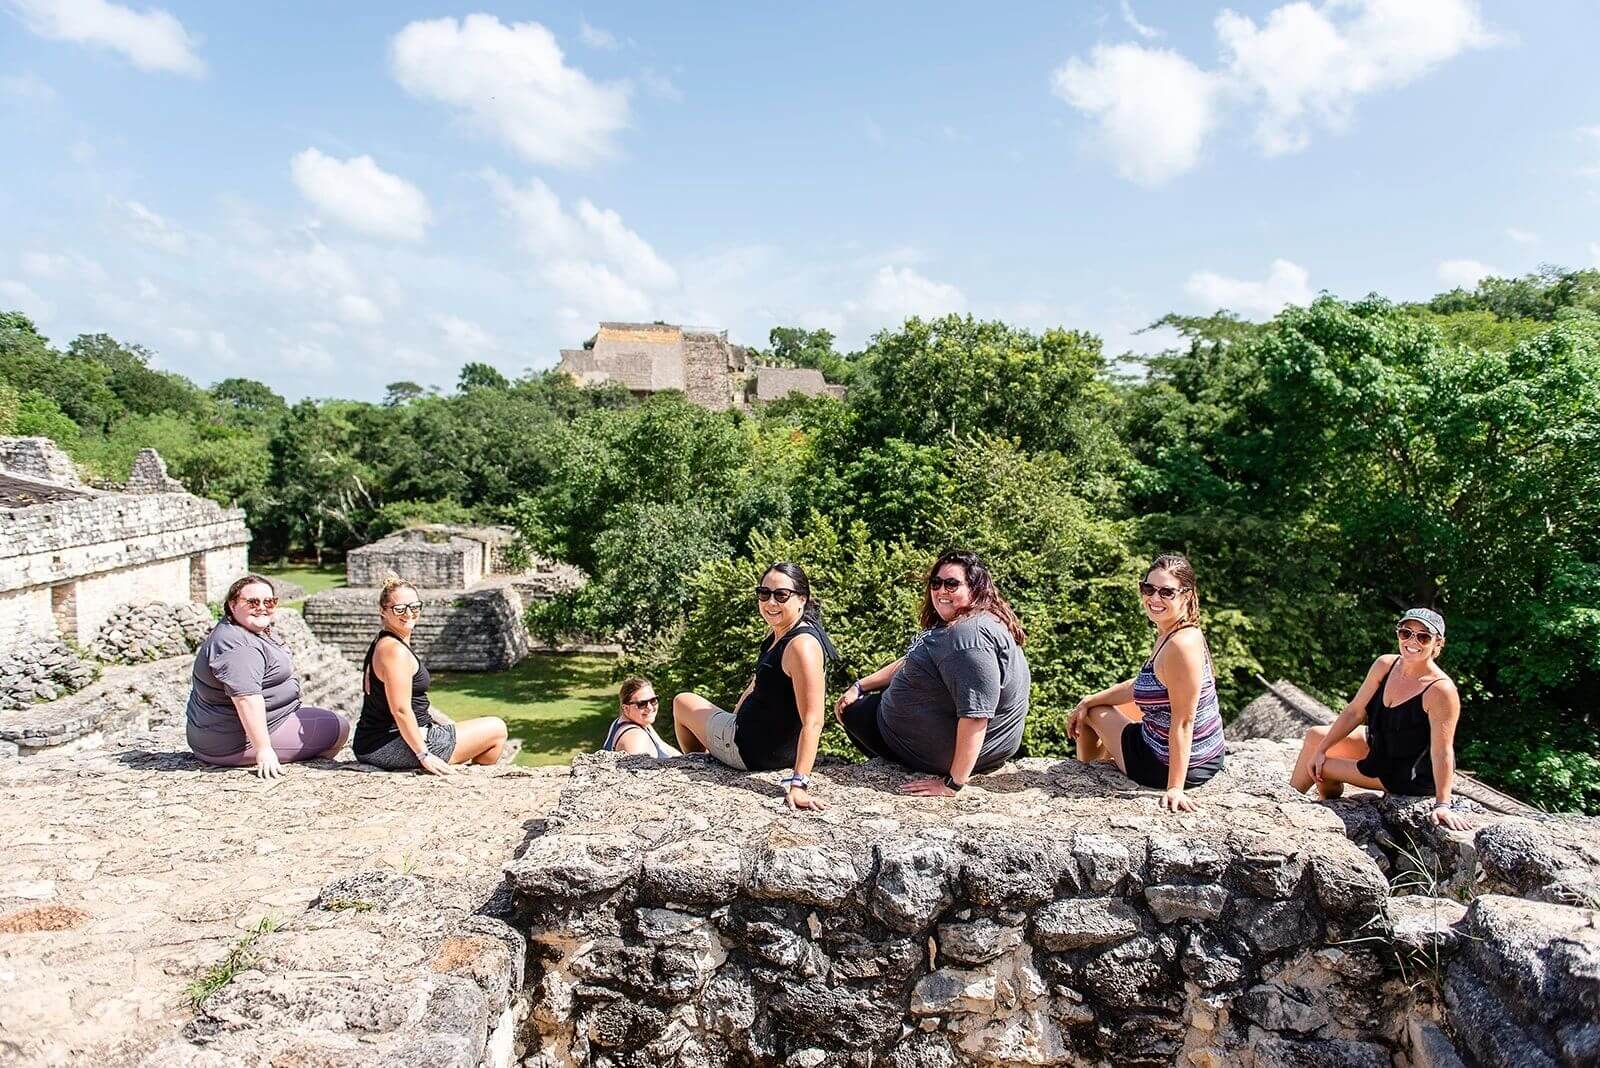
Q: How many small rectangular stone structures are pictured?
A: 2